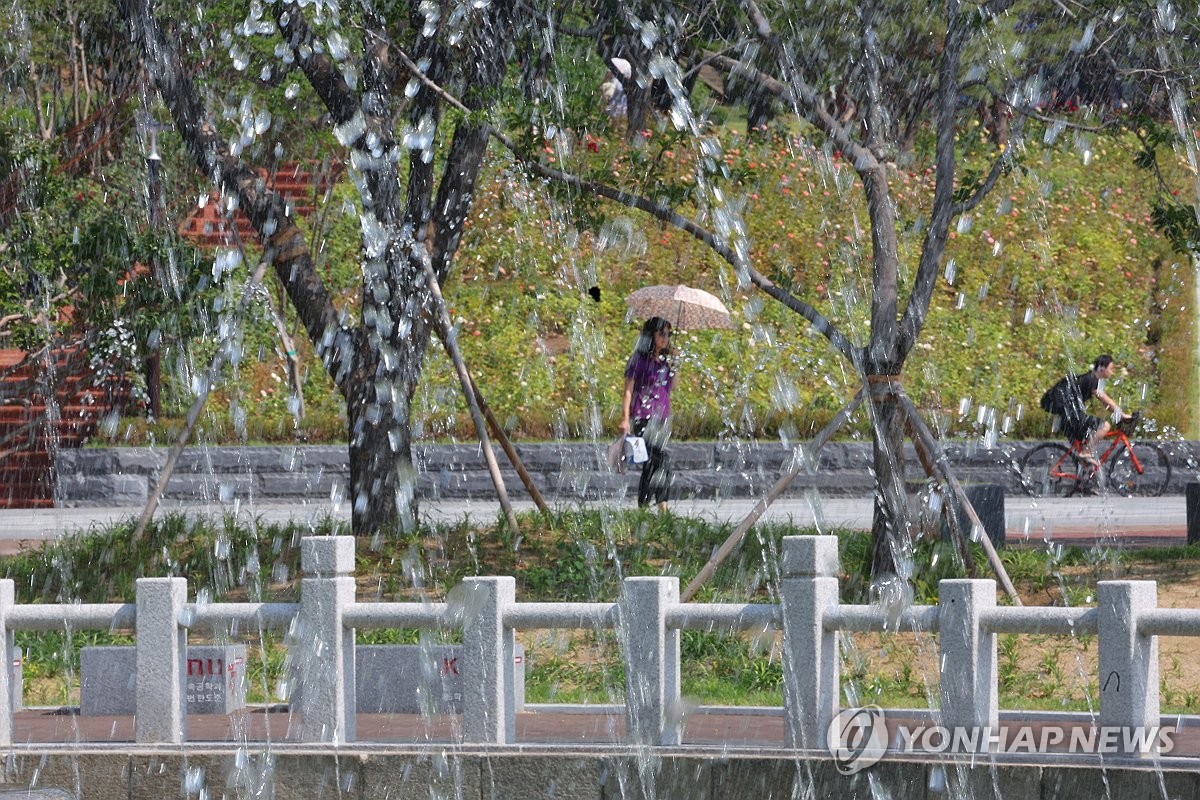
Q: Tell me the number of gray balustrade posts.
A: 8